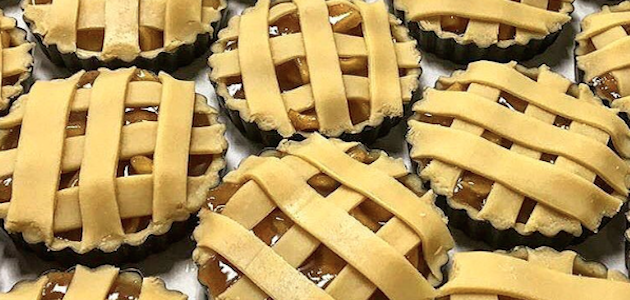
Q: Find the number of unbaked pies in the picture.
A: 10